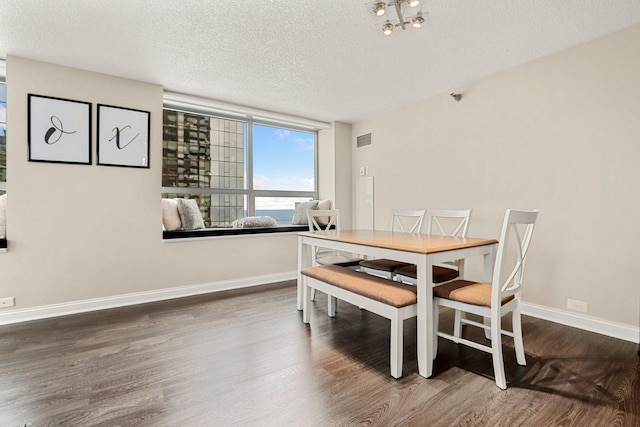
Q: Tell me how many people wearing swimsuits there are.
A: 0